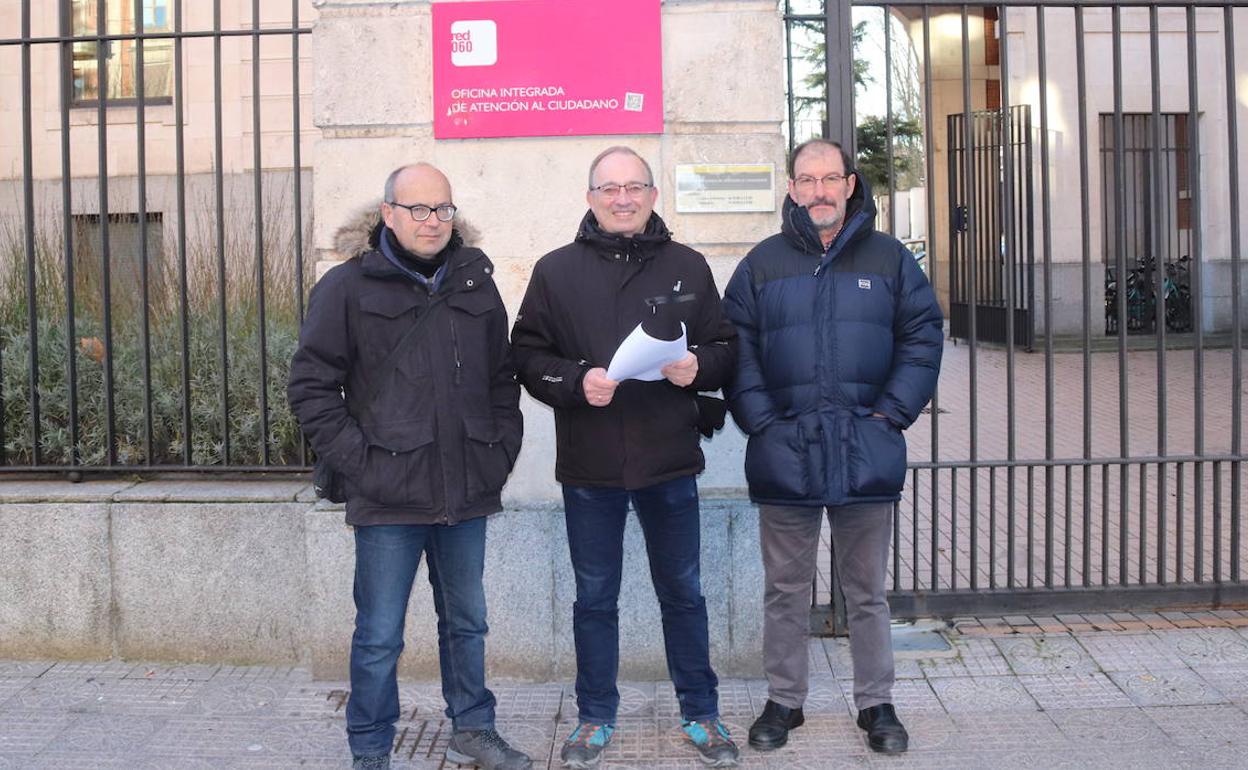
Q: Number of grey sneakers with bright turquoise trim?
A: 2